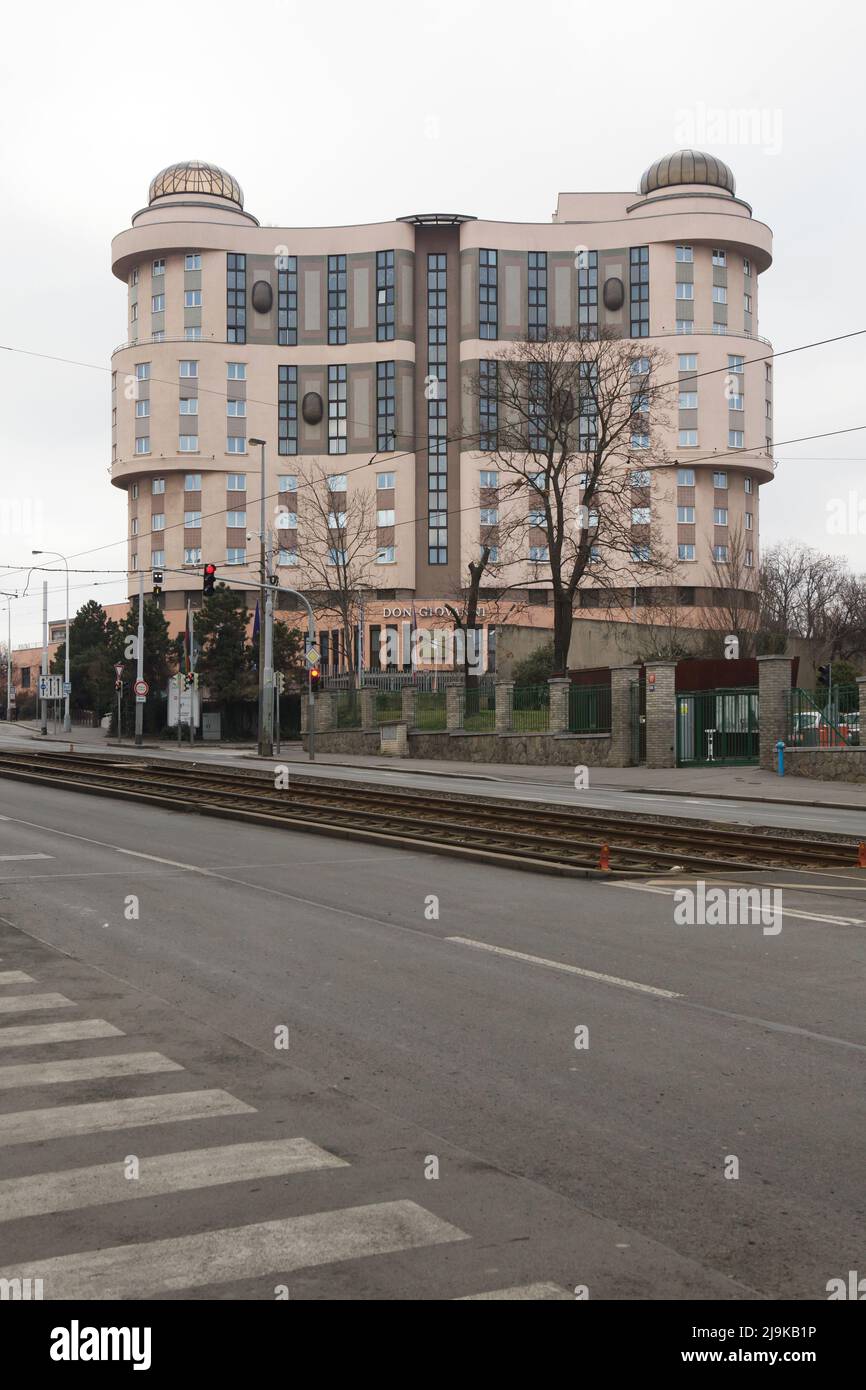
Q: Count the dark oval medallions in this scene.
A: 4